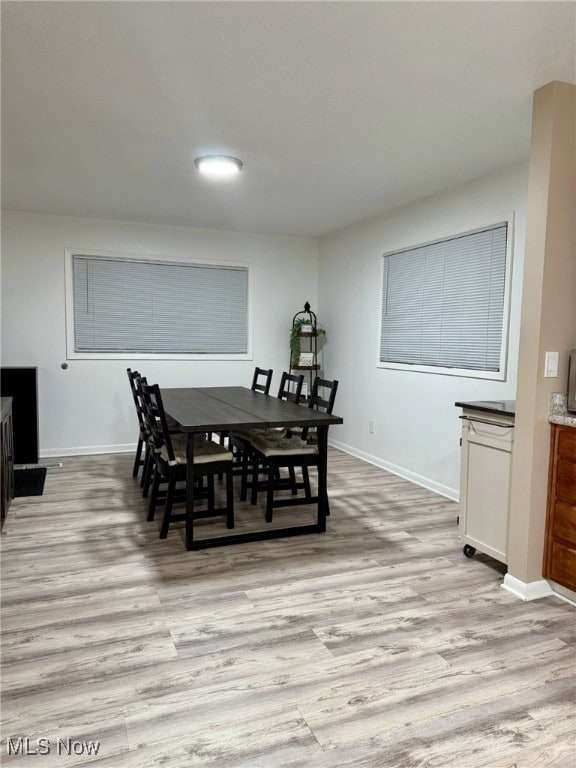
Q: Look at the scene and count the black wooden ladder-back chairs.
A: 6